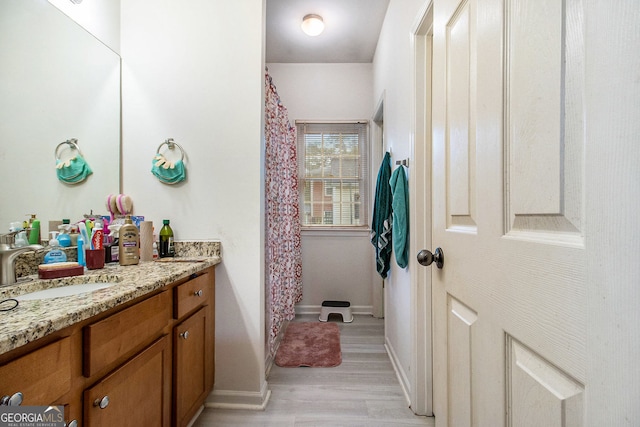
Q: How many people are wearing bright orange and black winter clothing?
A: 0